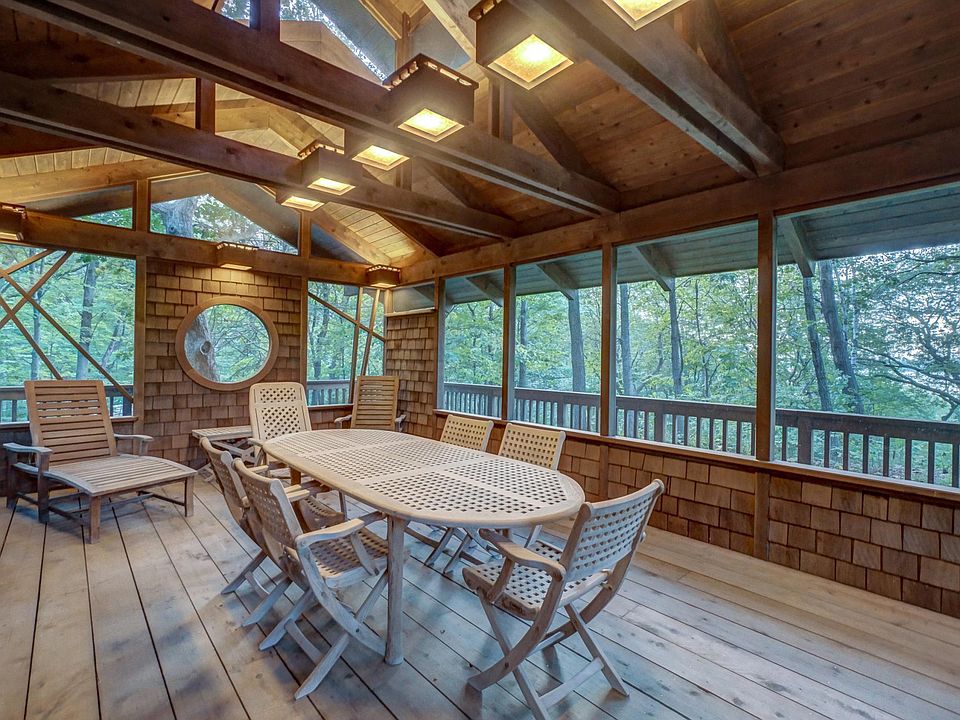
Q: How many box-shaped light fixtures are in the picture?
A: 9